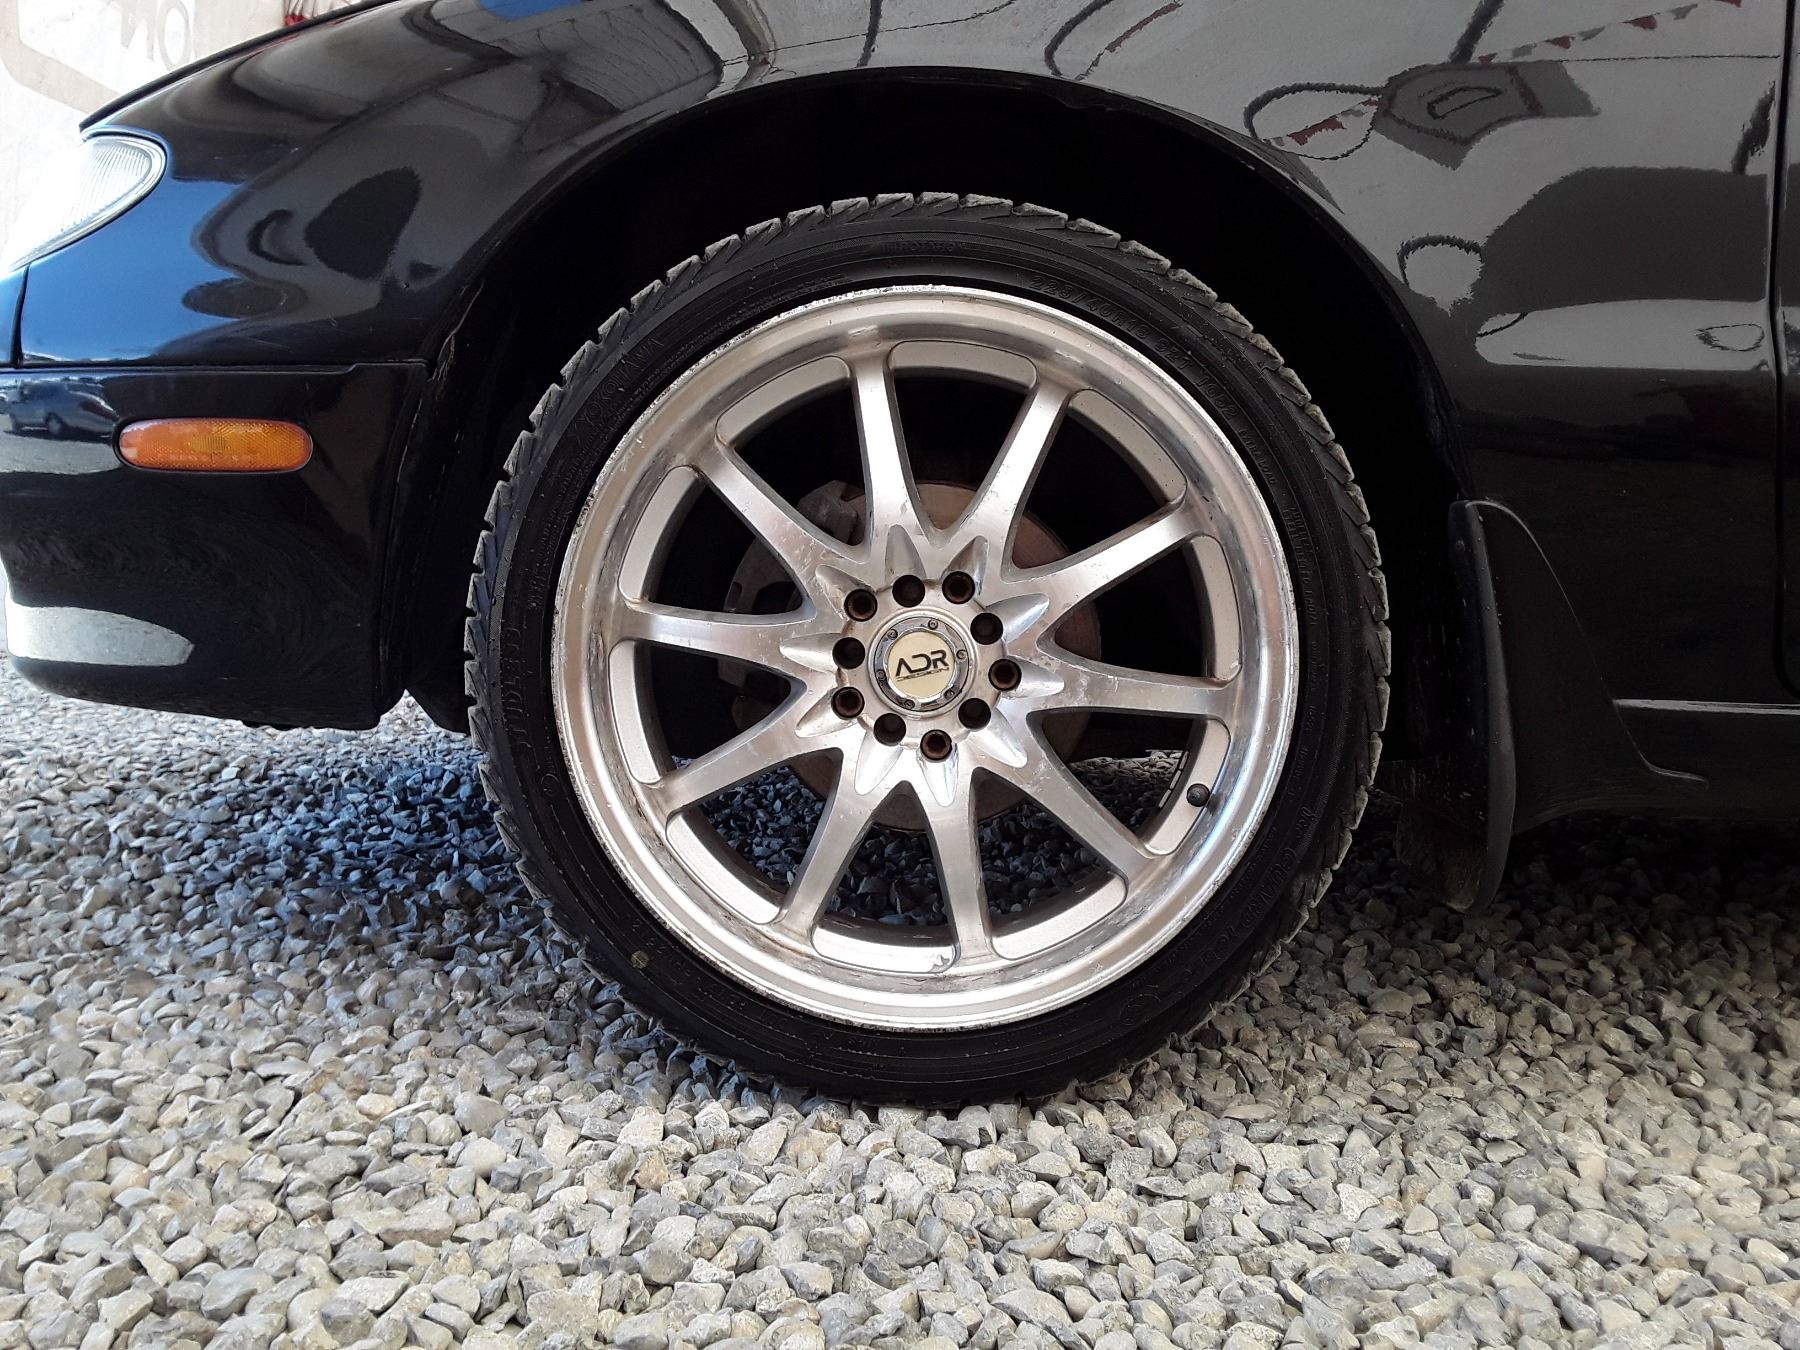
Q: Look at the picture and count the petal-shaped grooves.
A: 10